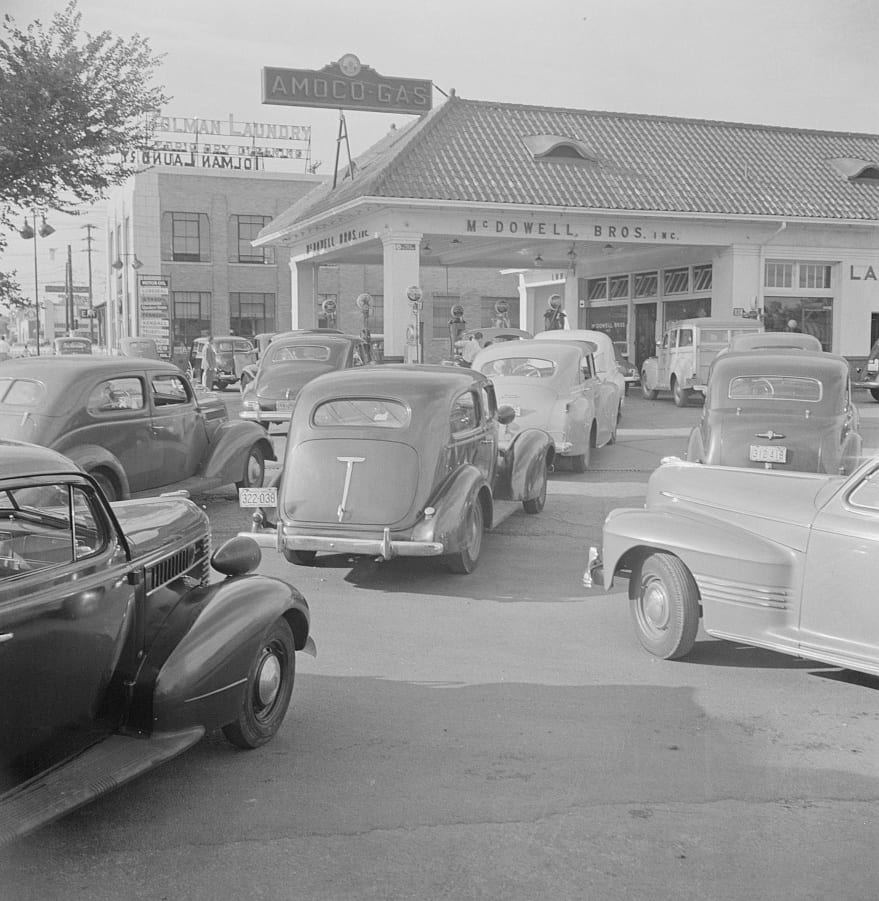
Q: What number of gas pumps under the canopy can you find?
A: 6